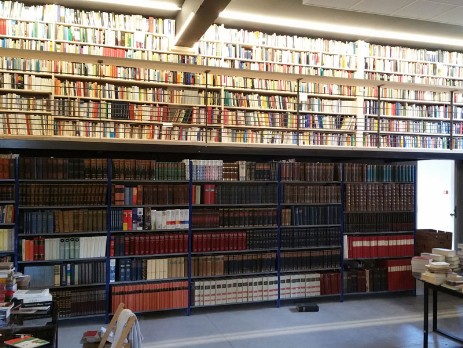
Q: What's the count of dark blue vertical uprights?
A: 6